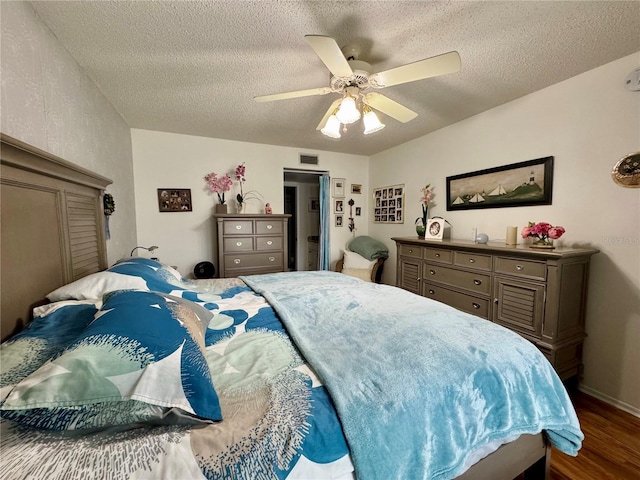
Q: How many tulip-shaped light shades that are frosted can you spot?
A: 3